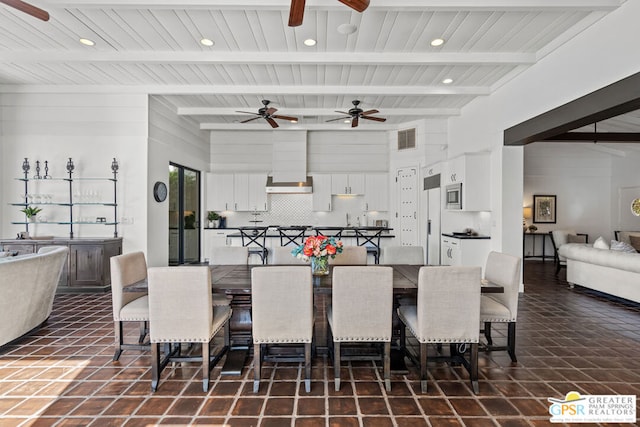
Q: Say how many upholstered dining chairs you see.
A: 10